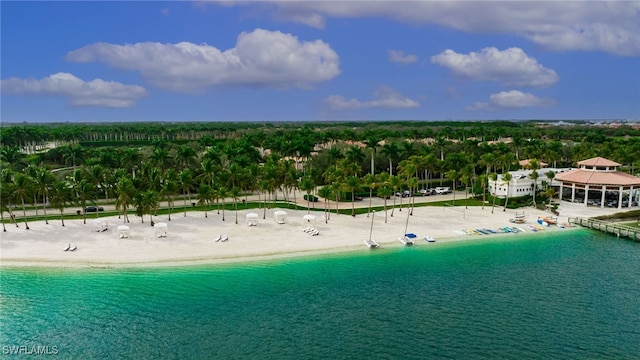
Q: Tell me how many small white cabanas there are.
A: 5